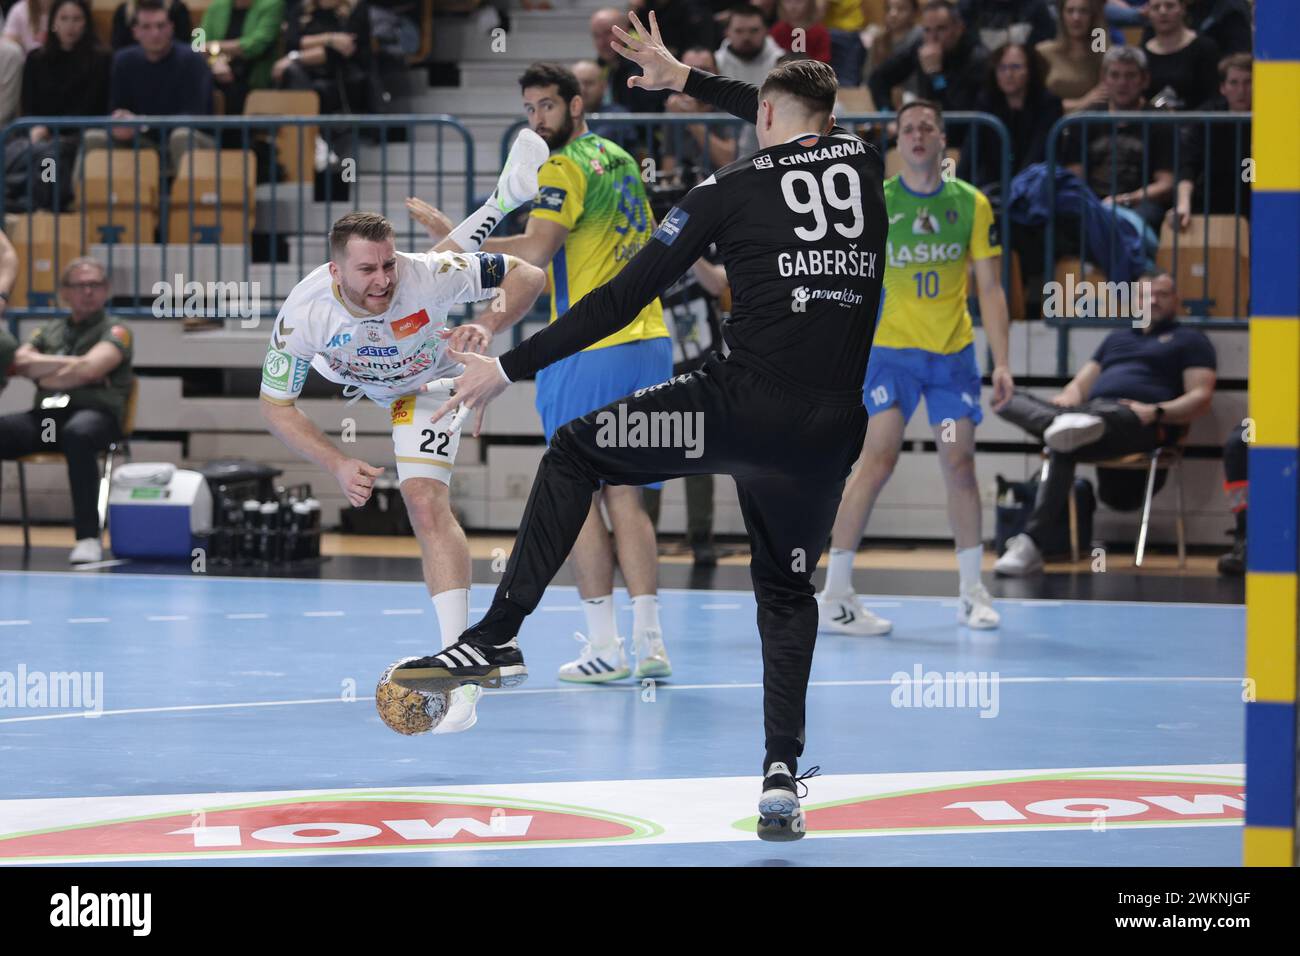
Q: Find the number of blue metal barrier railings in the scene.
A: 3